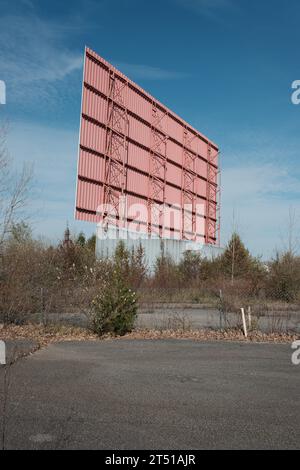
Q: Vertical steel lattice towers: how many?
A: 4